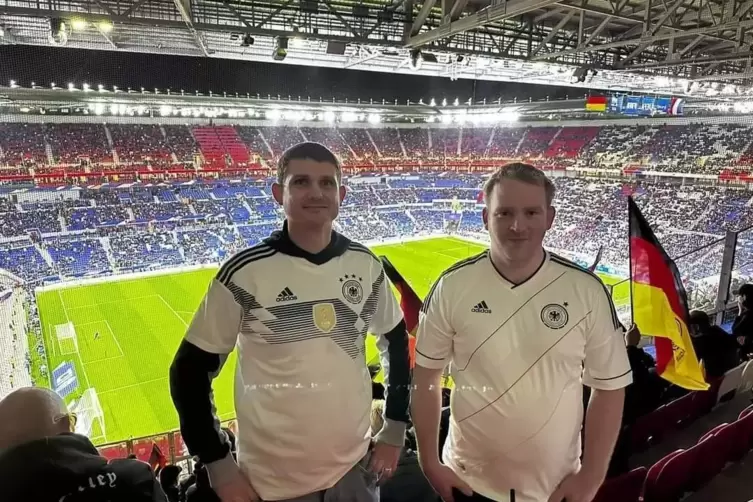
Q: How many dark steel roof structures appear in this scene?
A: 1